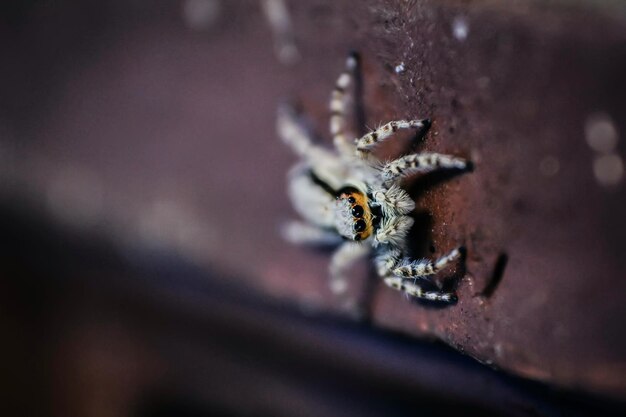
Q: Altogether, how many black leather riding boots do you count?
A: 0